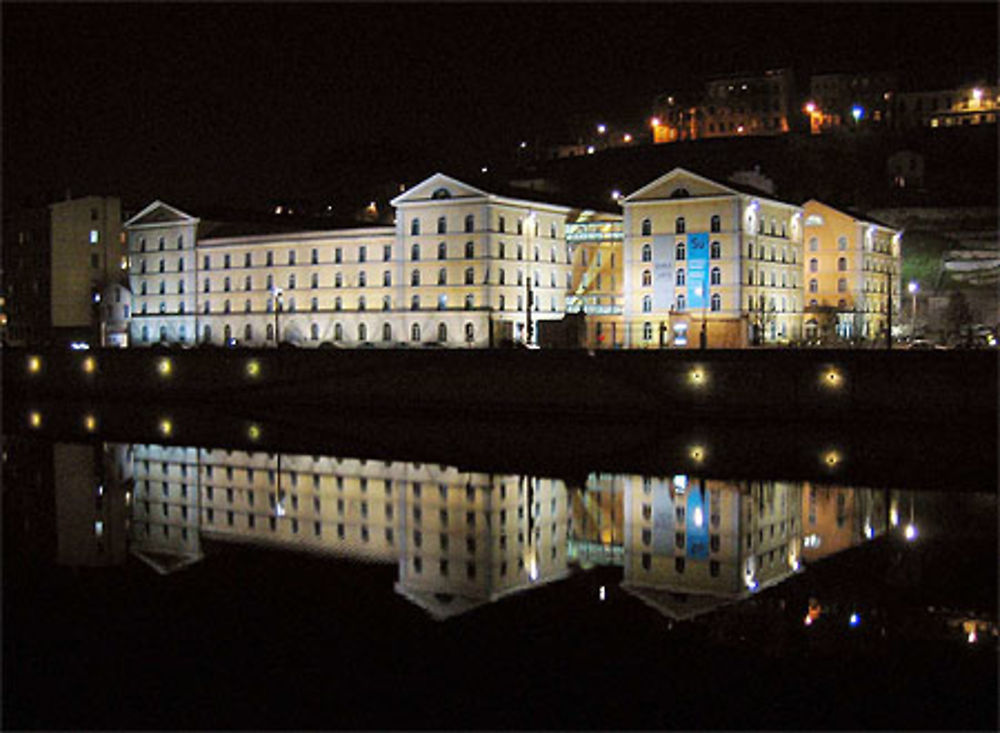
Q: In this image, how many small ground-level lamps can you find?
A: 6